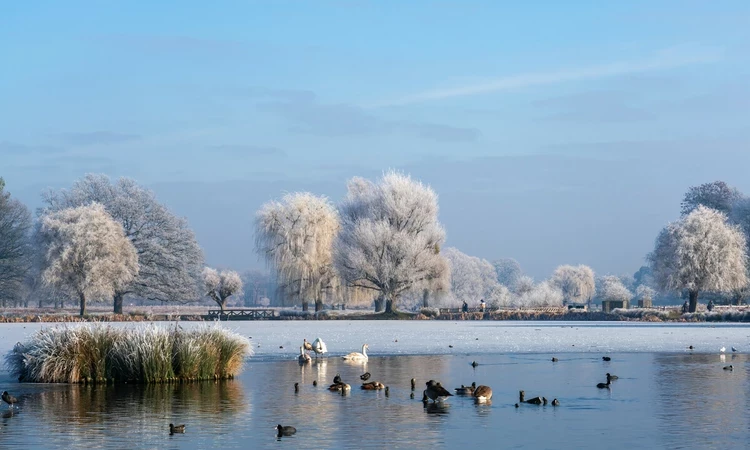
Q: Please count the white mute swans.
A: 3